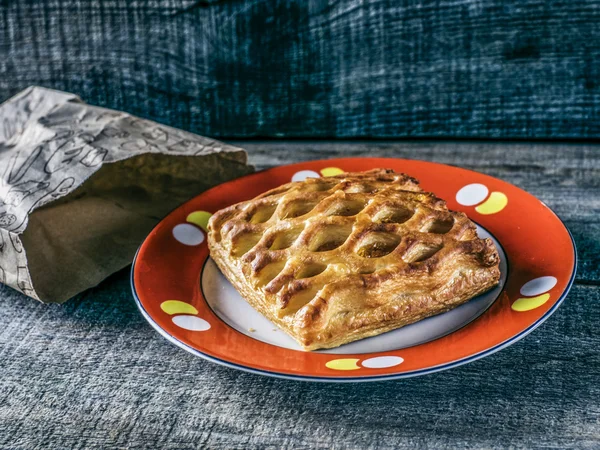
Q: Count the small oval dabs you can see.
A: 12